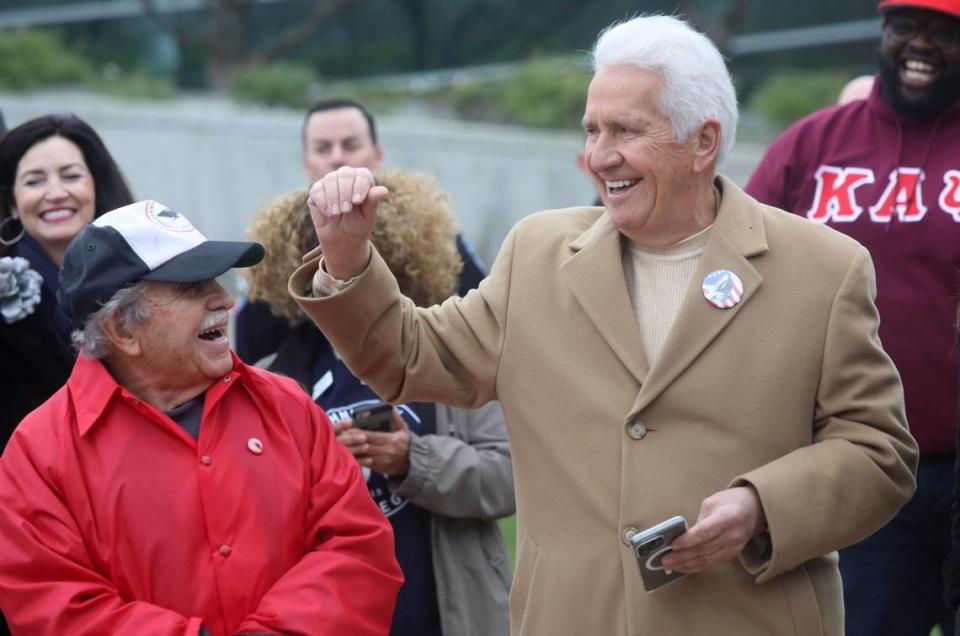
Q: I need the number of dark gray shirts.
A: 1